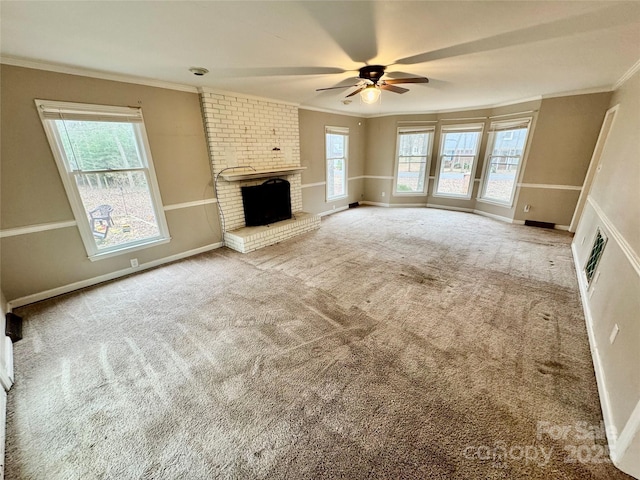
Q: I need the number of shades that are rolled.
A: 5